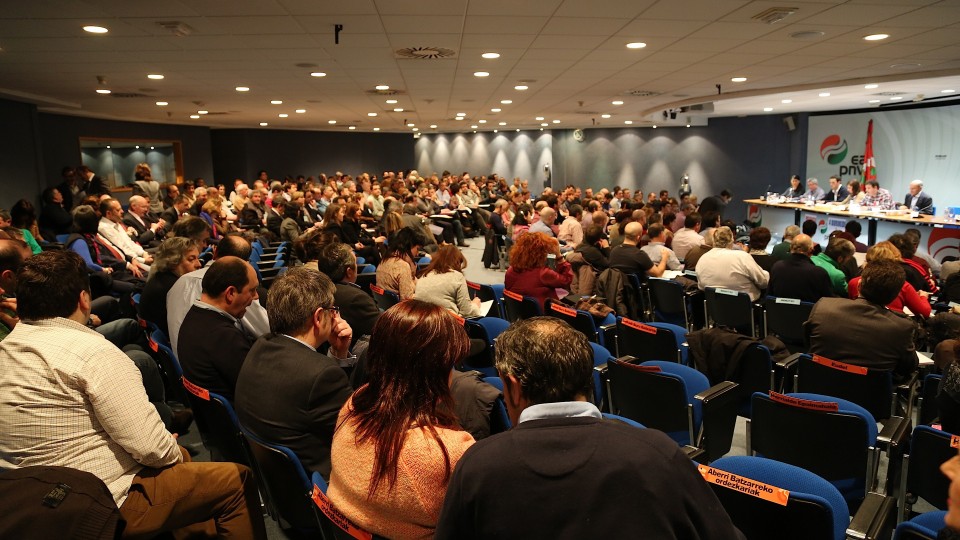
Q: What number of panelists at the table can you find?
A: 6